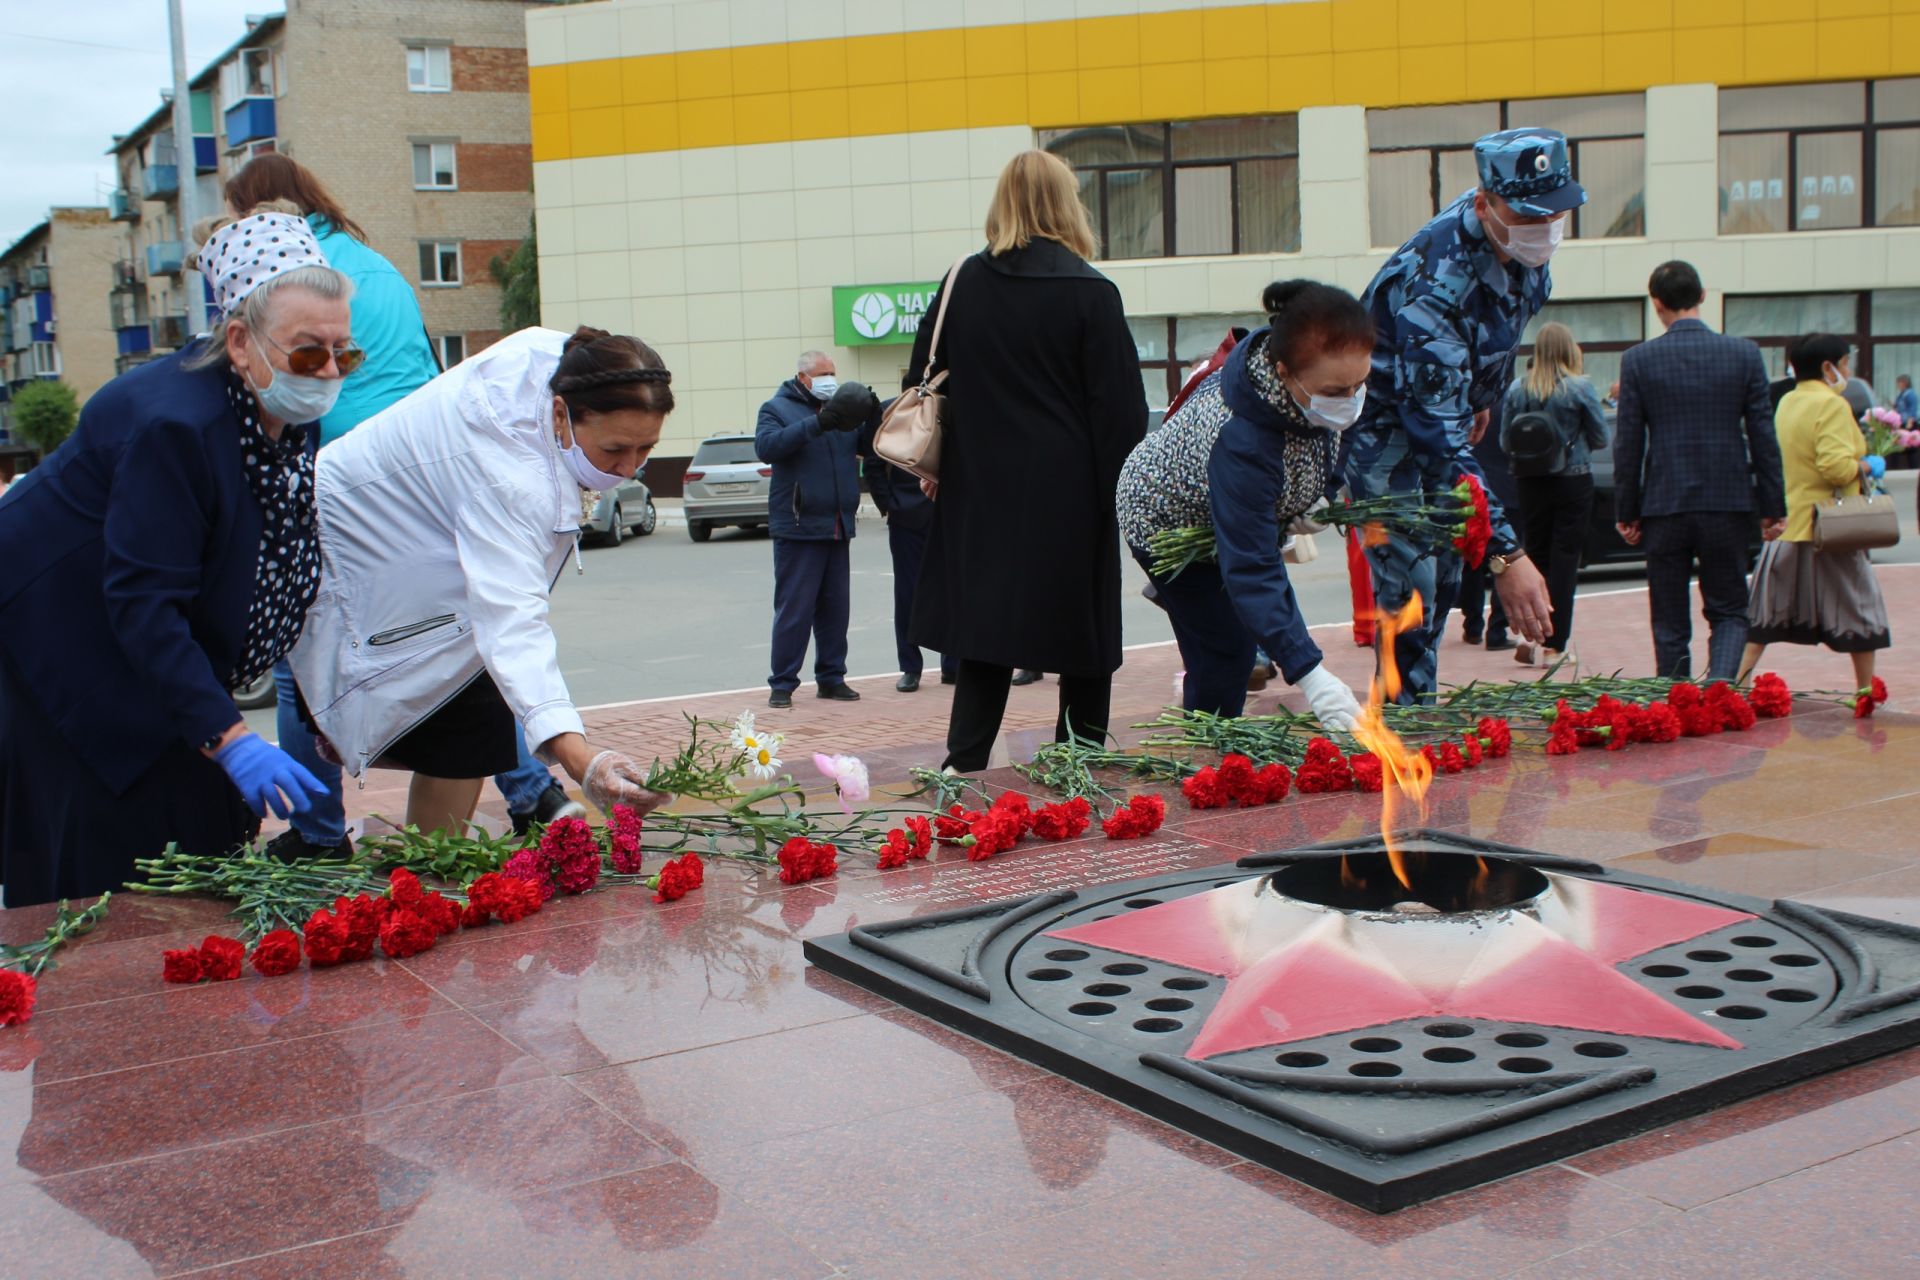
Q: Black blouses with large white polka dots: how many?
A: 1